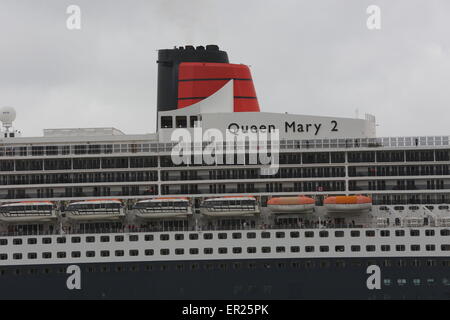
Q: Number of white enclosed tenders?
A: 4